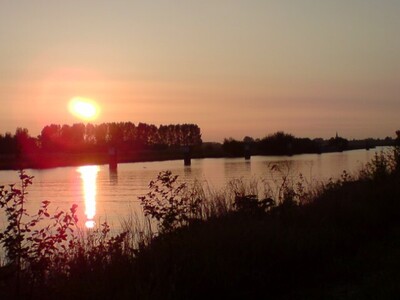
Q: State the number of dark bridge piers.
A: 3